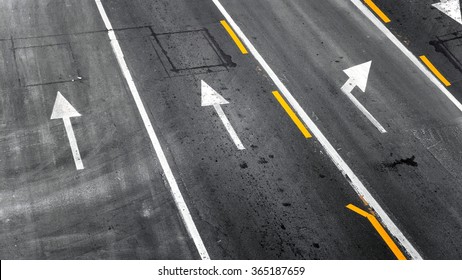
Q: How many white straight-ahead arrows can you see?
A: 2